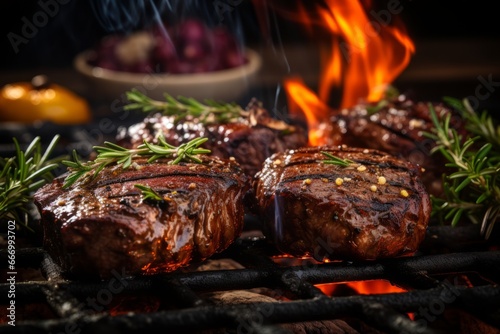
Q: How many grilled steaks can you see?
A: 4